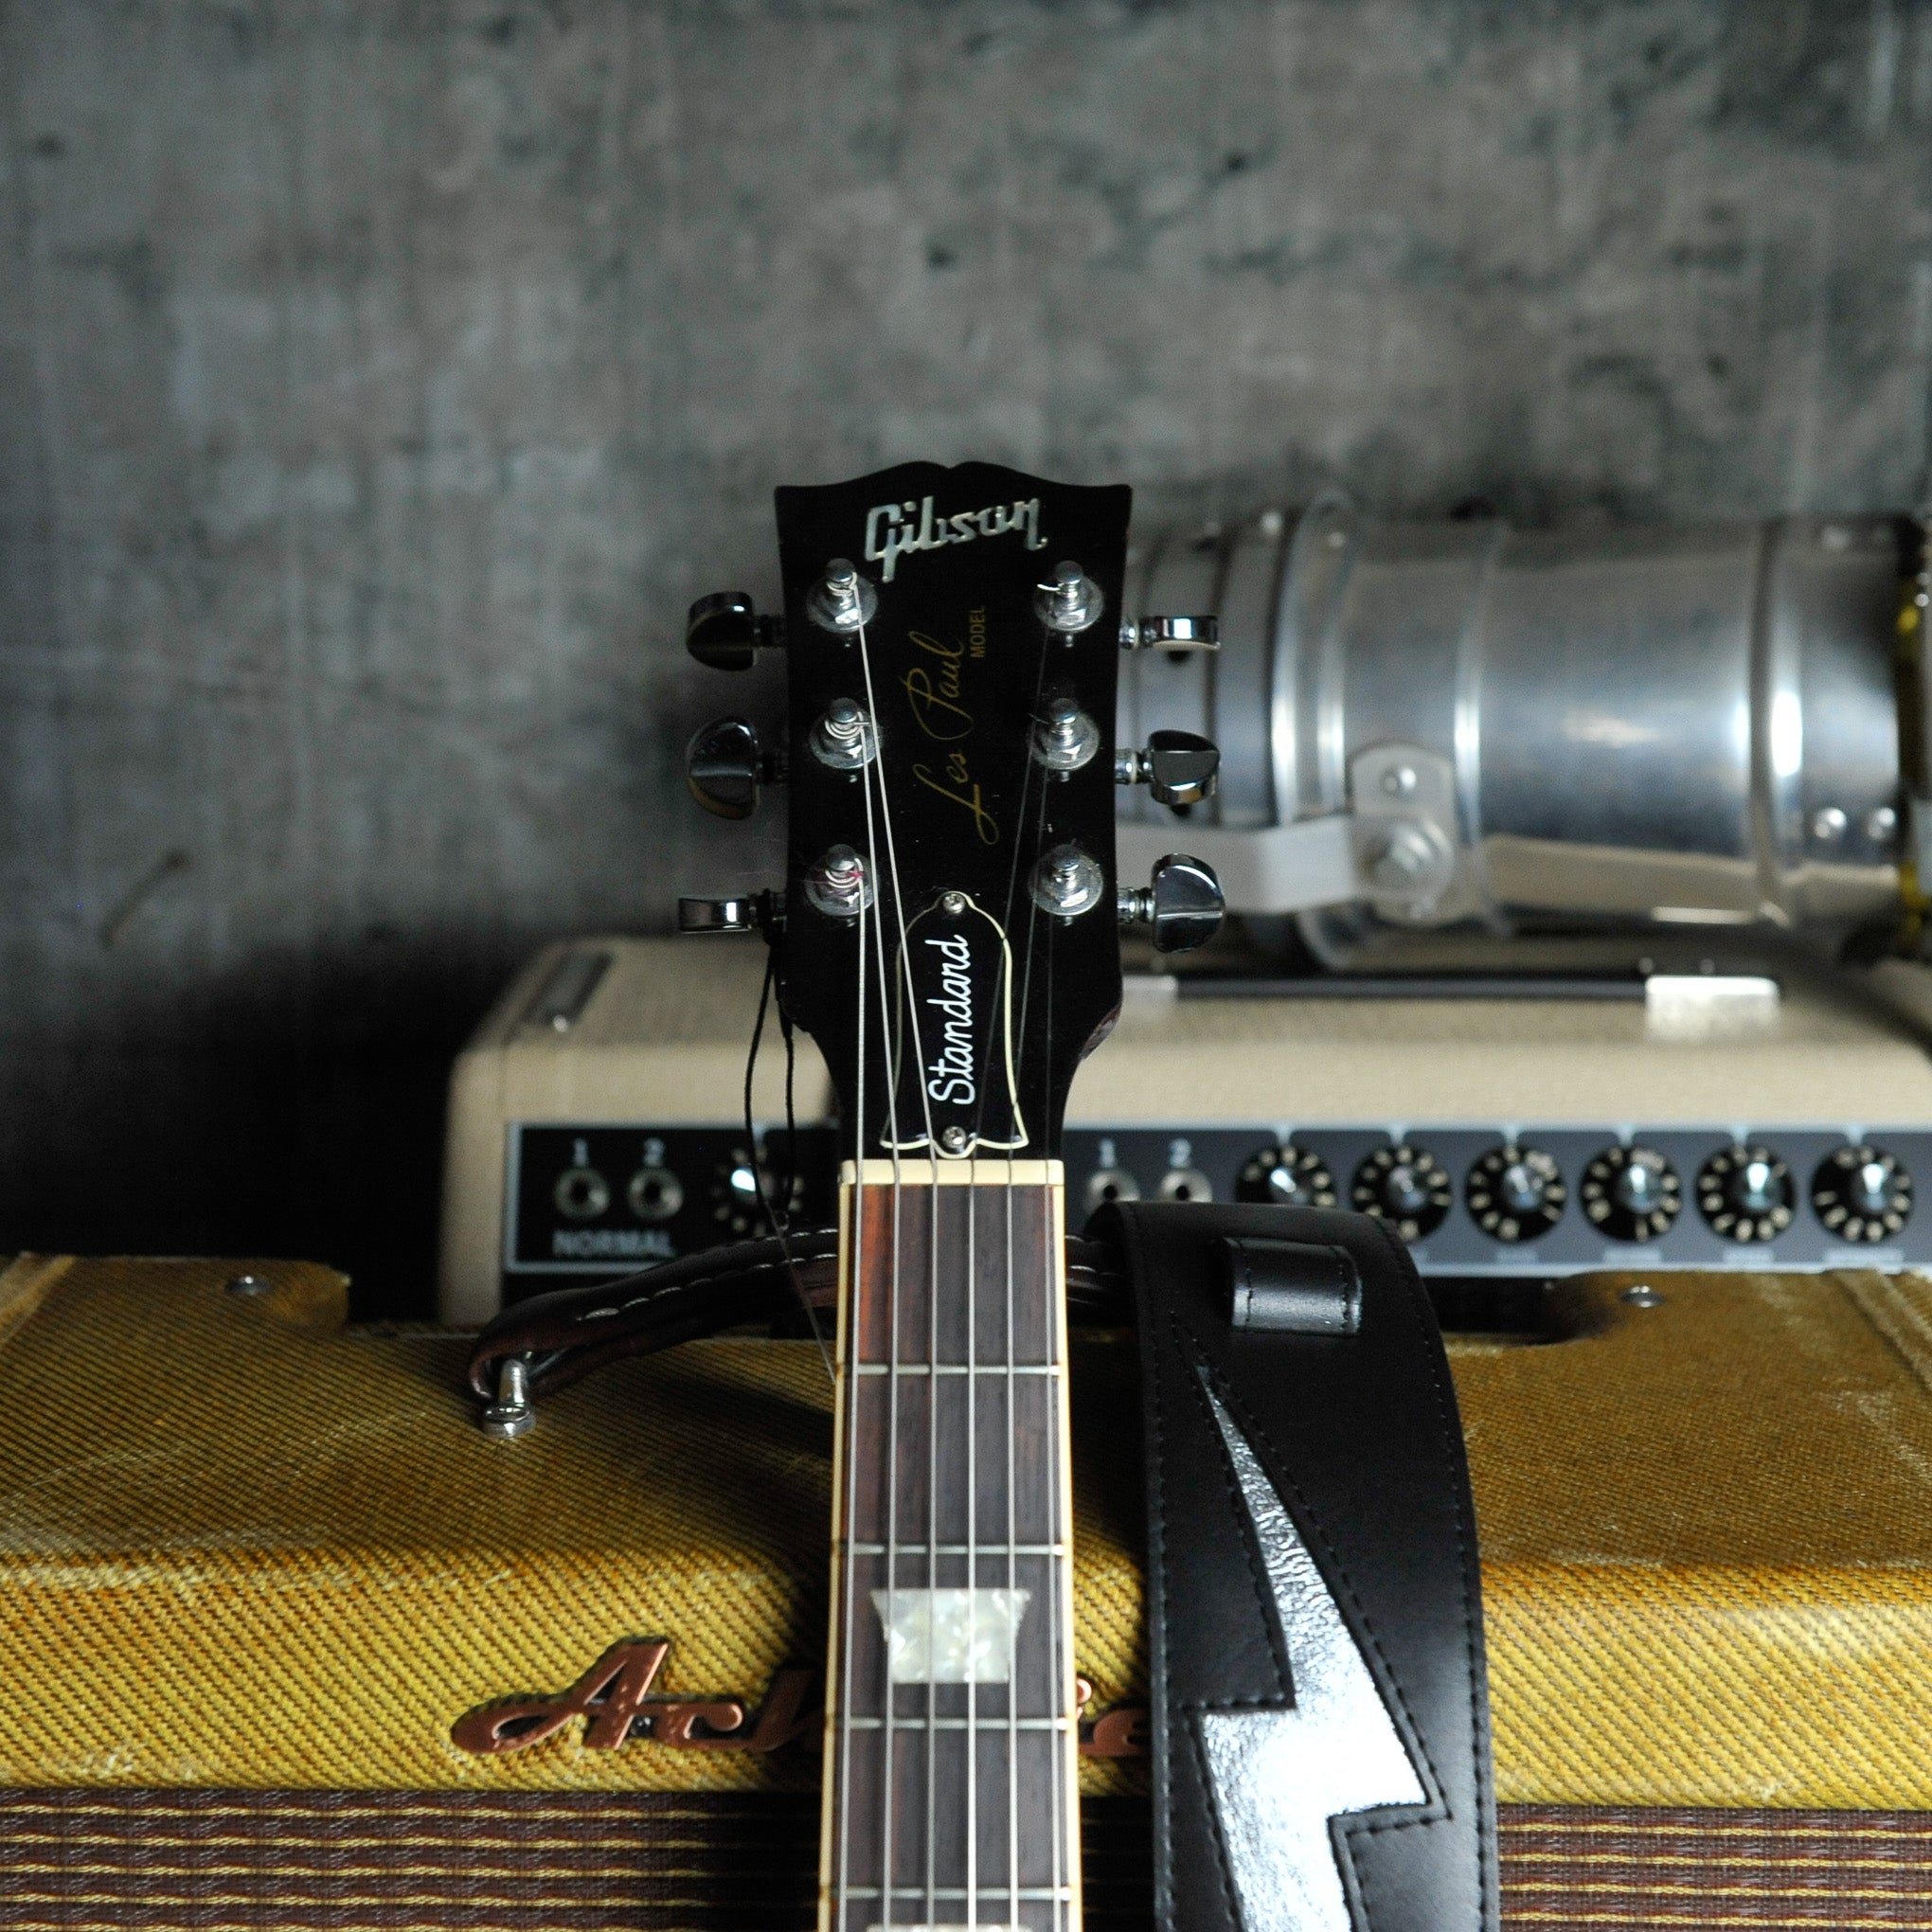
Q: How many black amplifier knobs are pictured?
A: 7